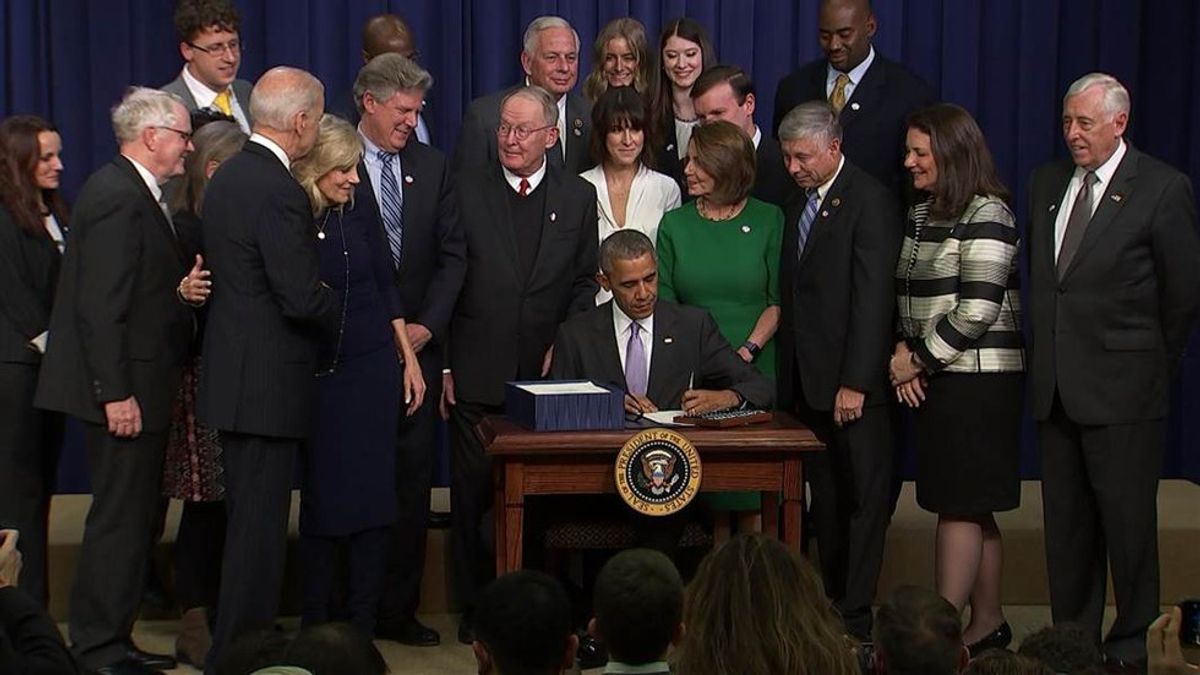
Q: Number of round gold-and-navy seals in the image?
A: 1